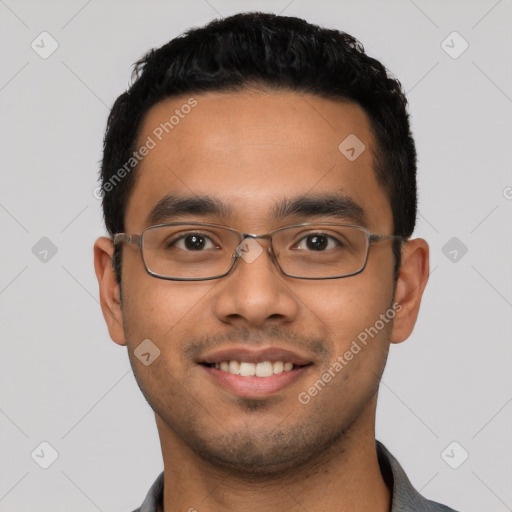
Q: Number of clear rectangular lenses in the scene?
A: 2